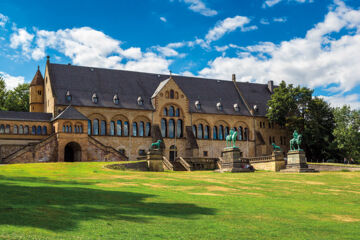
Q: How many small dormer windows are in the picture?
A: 8